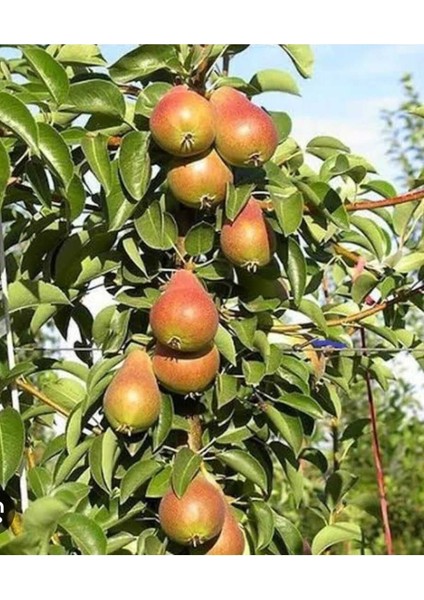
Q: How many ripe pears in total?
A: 9